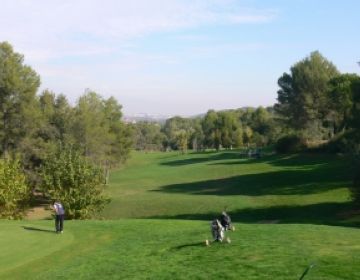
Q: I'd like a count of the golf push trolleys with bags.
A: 2